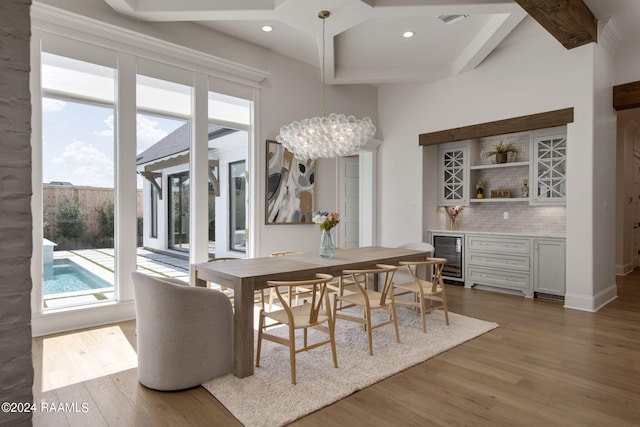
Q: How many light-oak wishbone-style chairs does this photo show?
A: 6